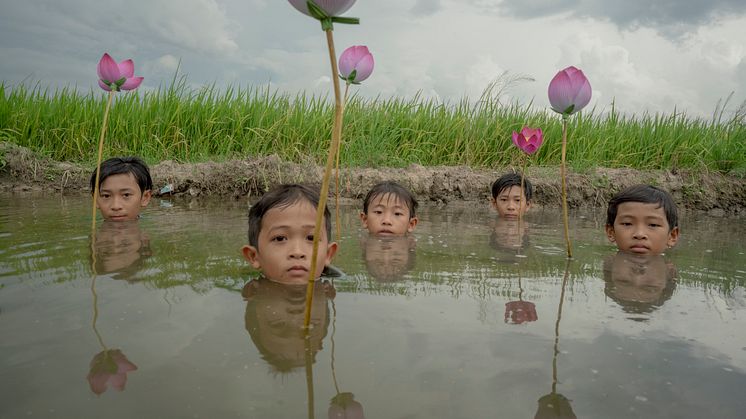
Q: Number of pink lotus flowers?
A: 5